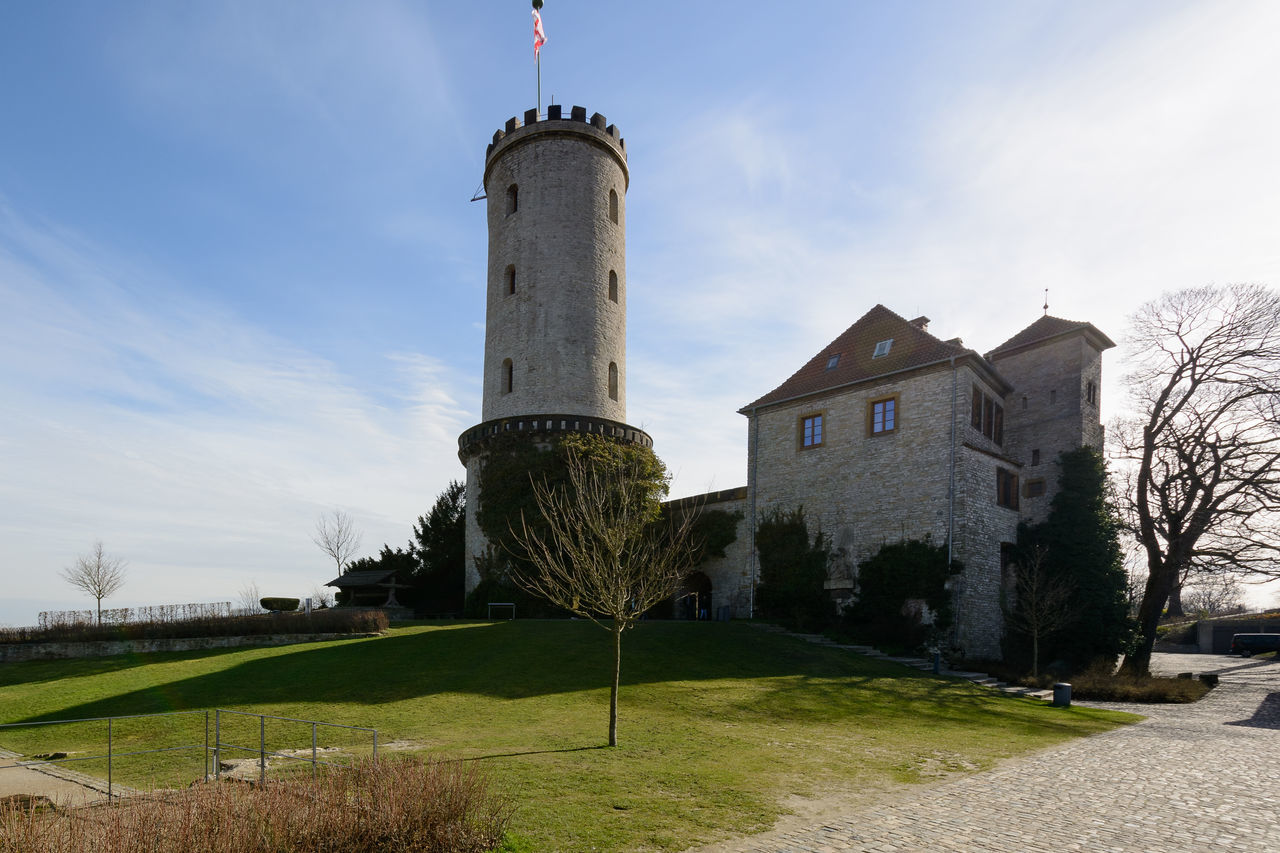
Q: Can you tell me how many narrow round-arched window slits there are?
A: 6